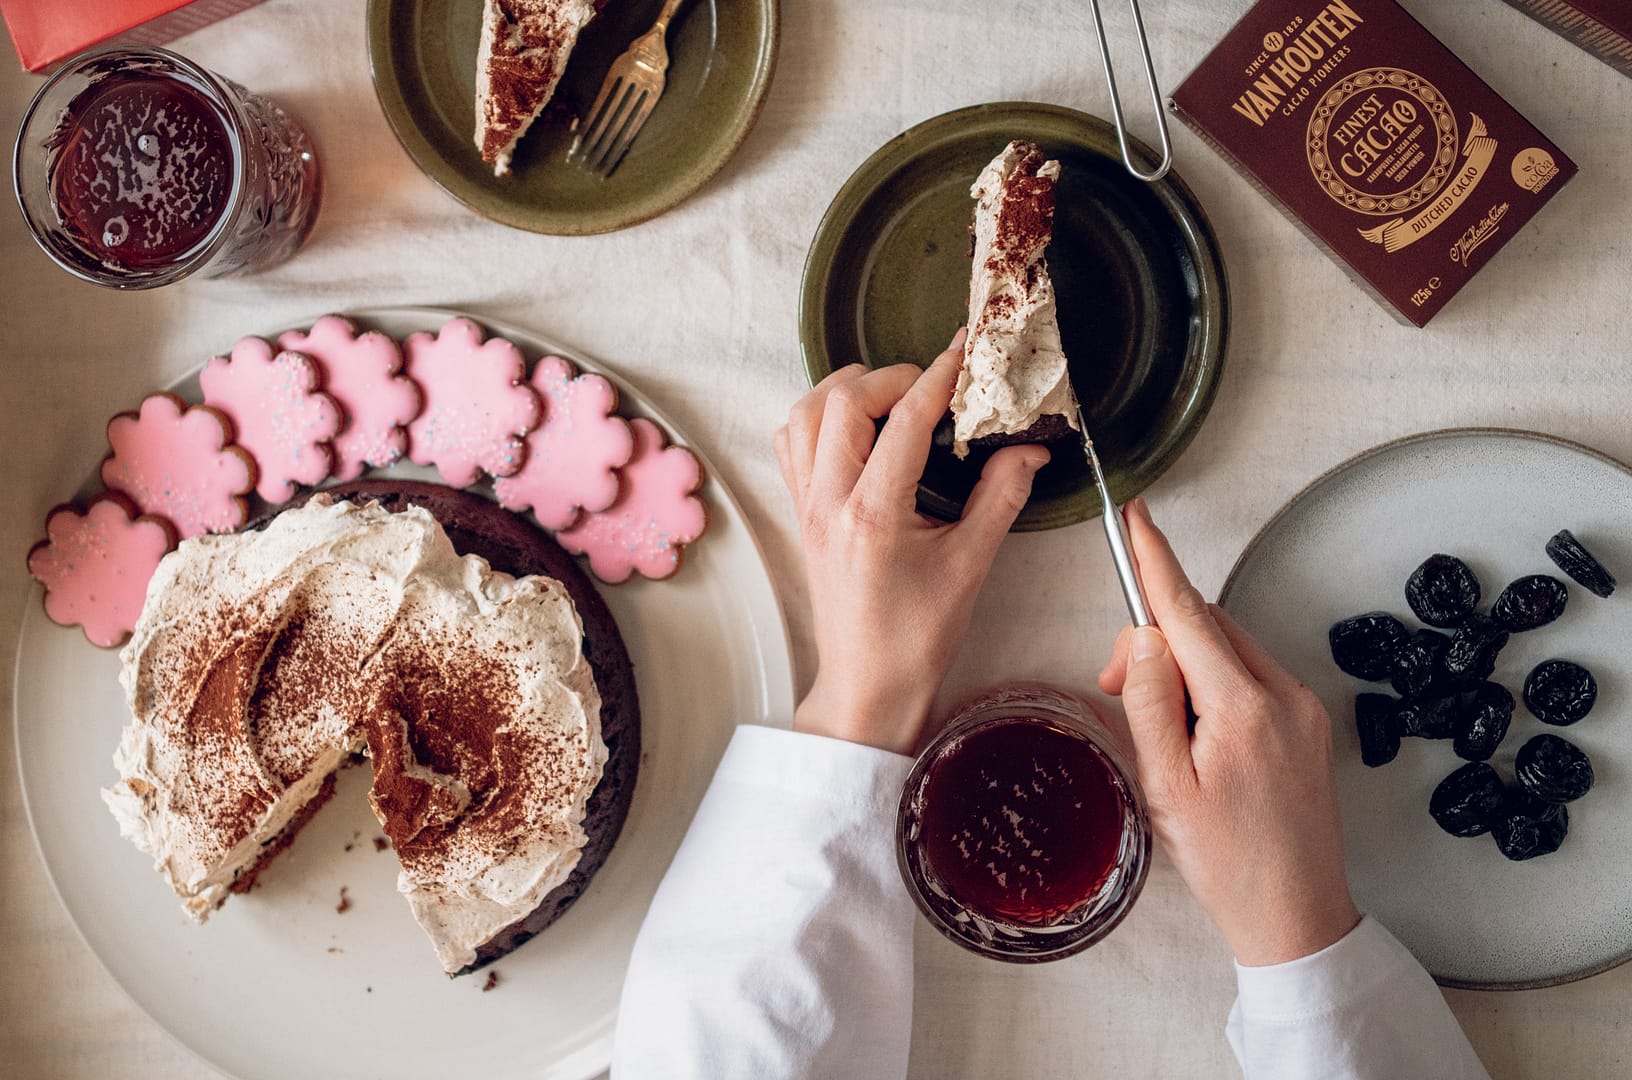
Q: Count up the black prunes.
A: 13